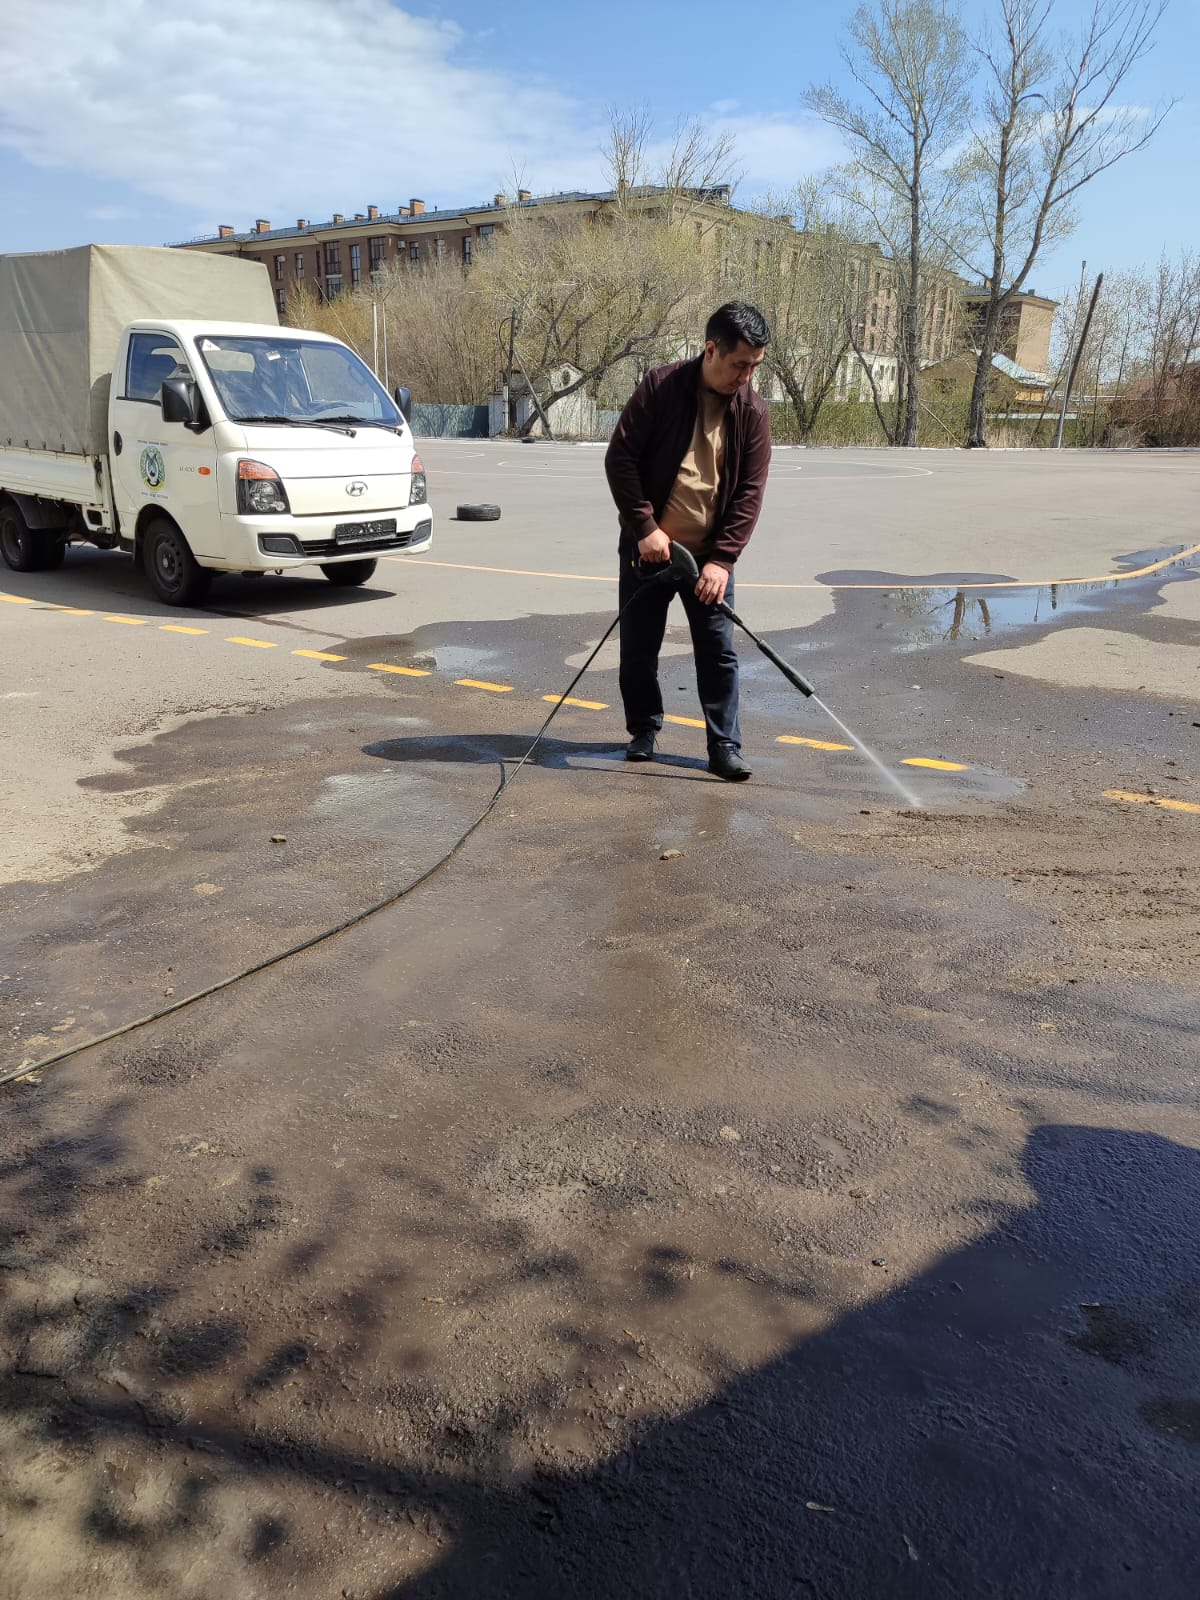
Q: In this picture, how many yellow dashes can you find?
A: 13